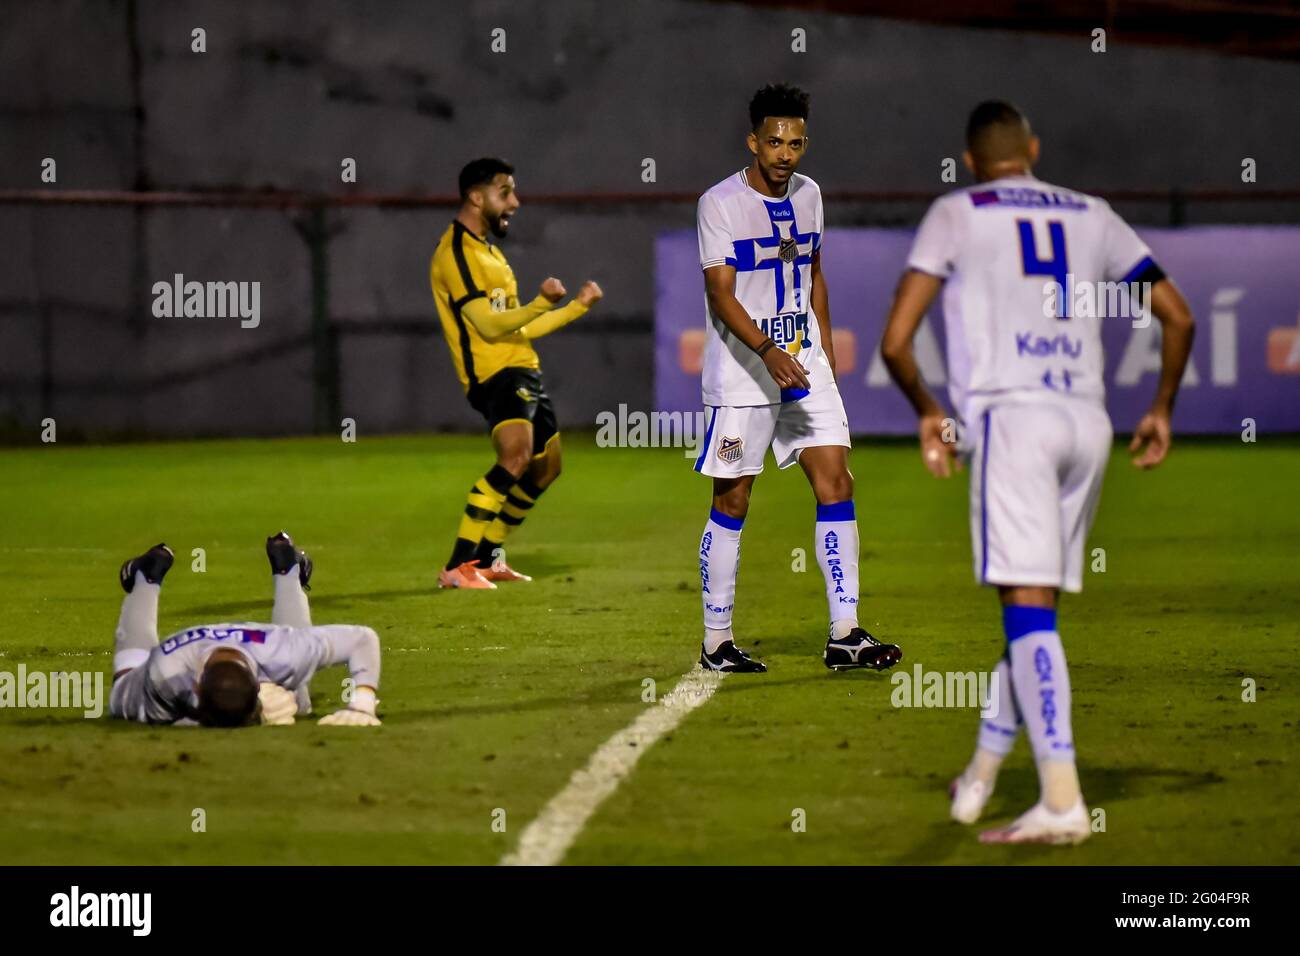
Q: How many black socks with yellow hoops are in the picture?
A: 2